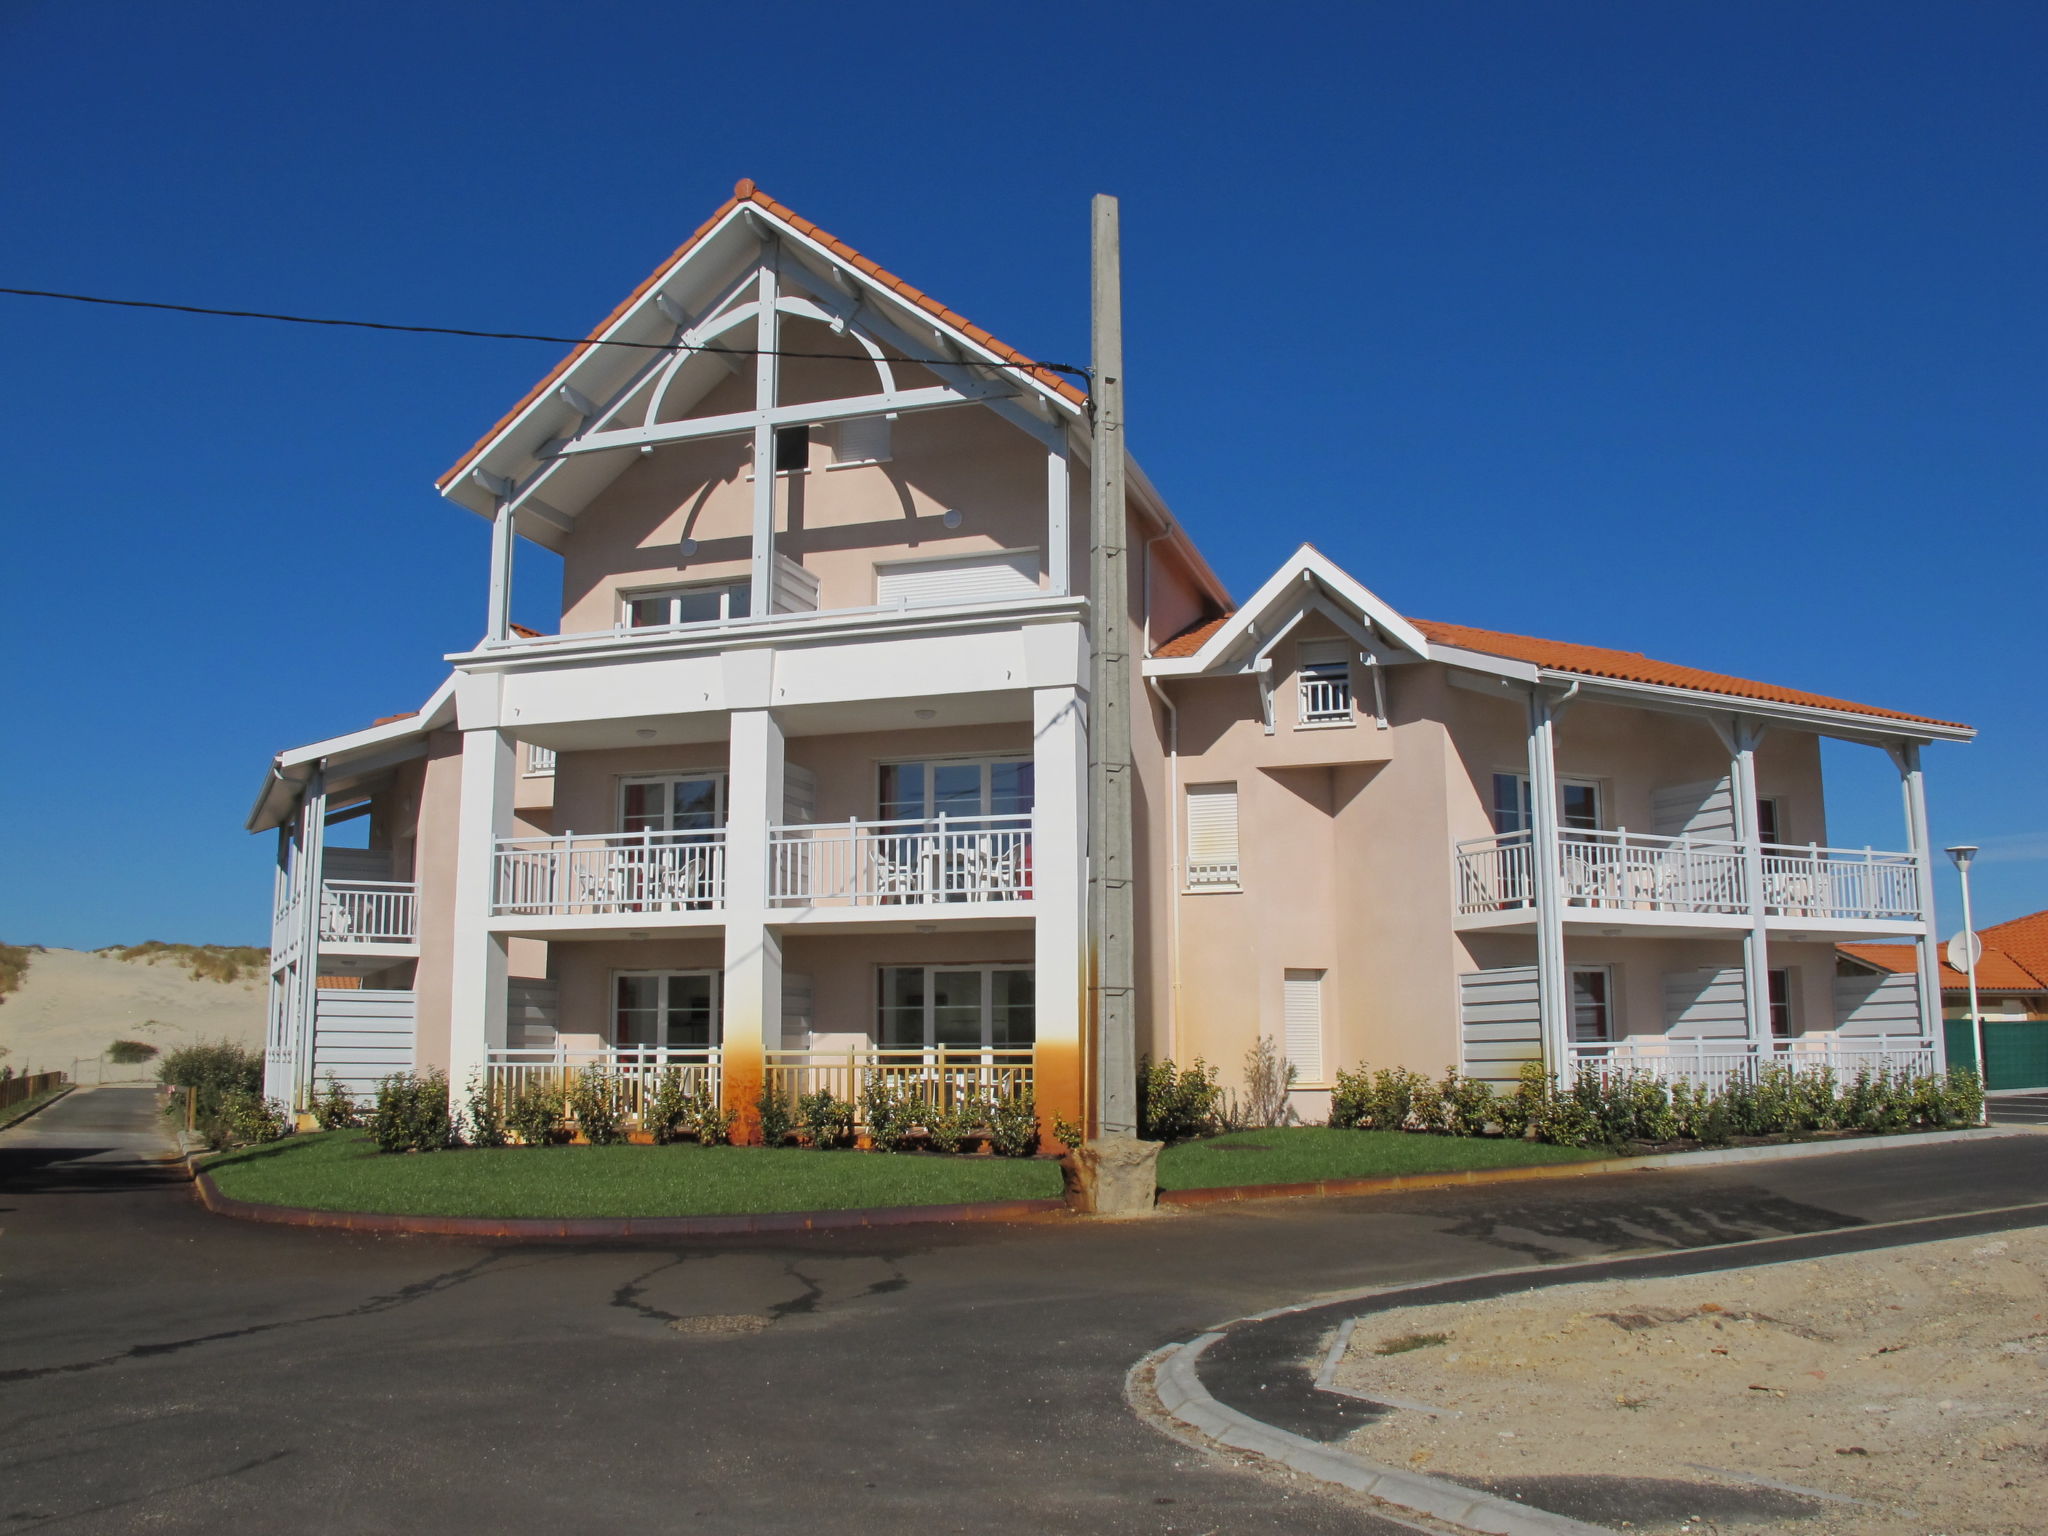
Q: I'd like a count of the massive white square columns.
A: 3